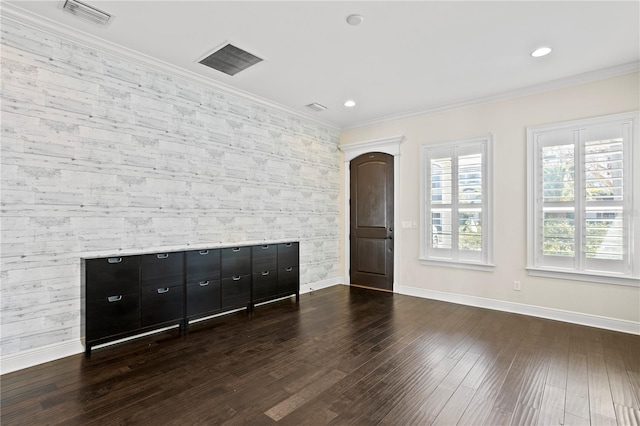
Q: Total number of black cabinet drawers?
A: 12